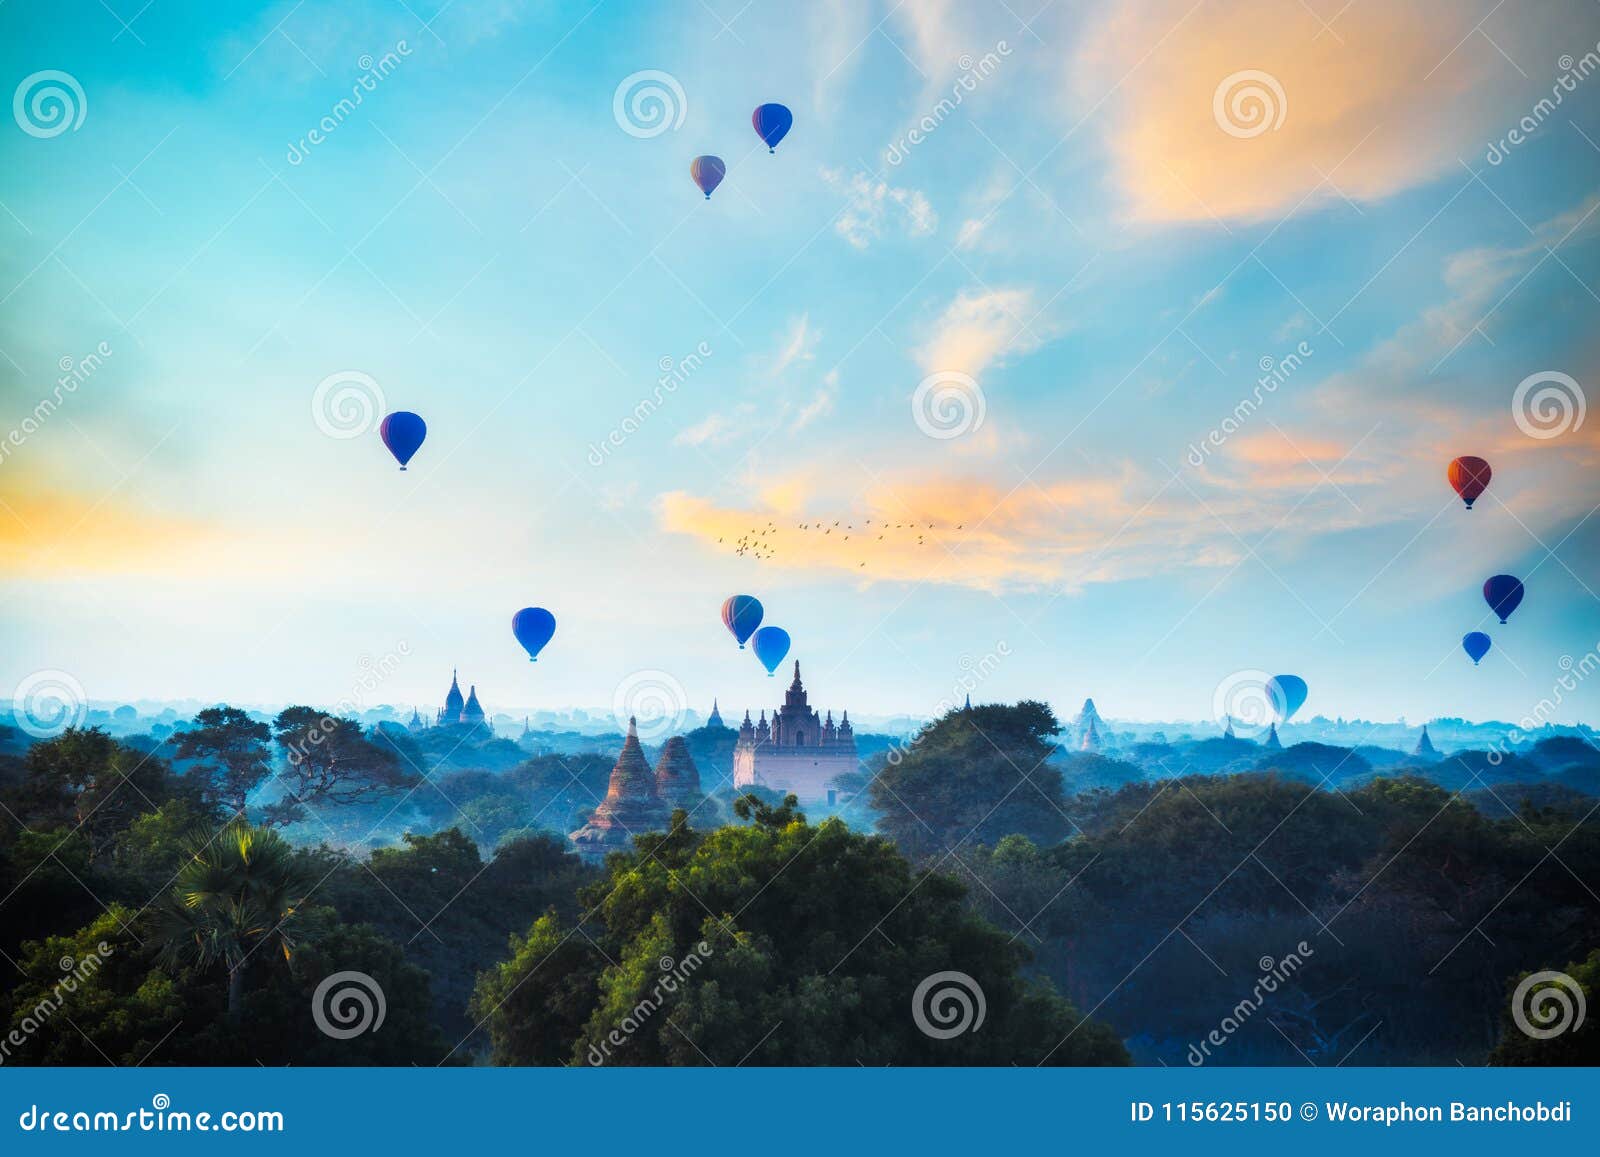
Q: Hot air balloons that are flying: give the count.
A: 10